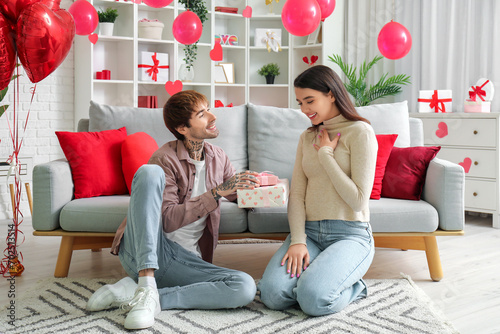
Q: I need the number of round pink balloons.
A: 6